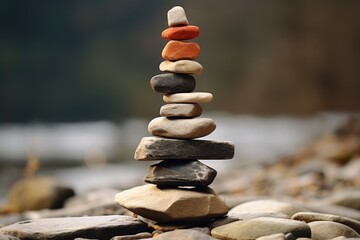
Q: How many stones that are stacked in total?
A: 11